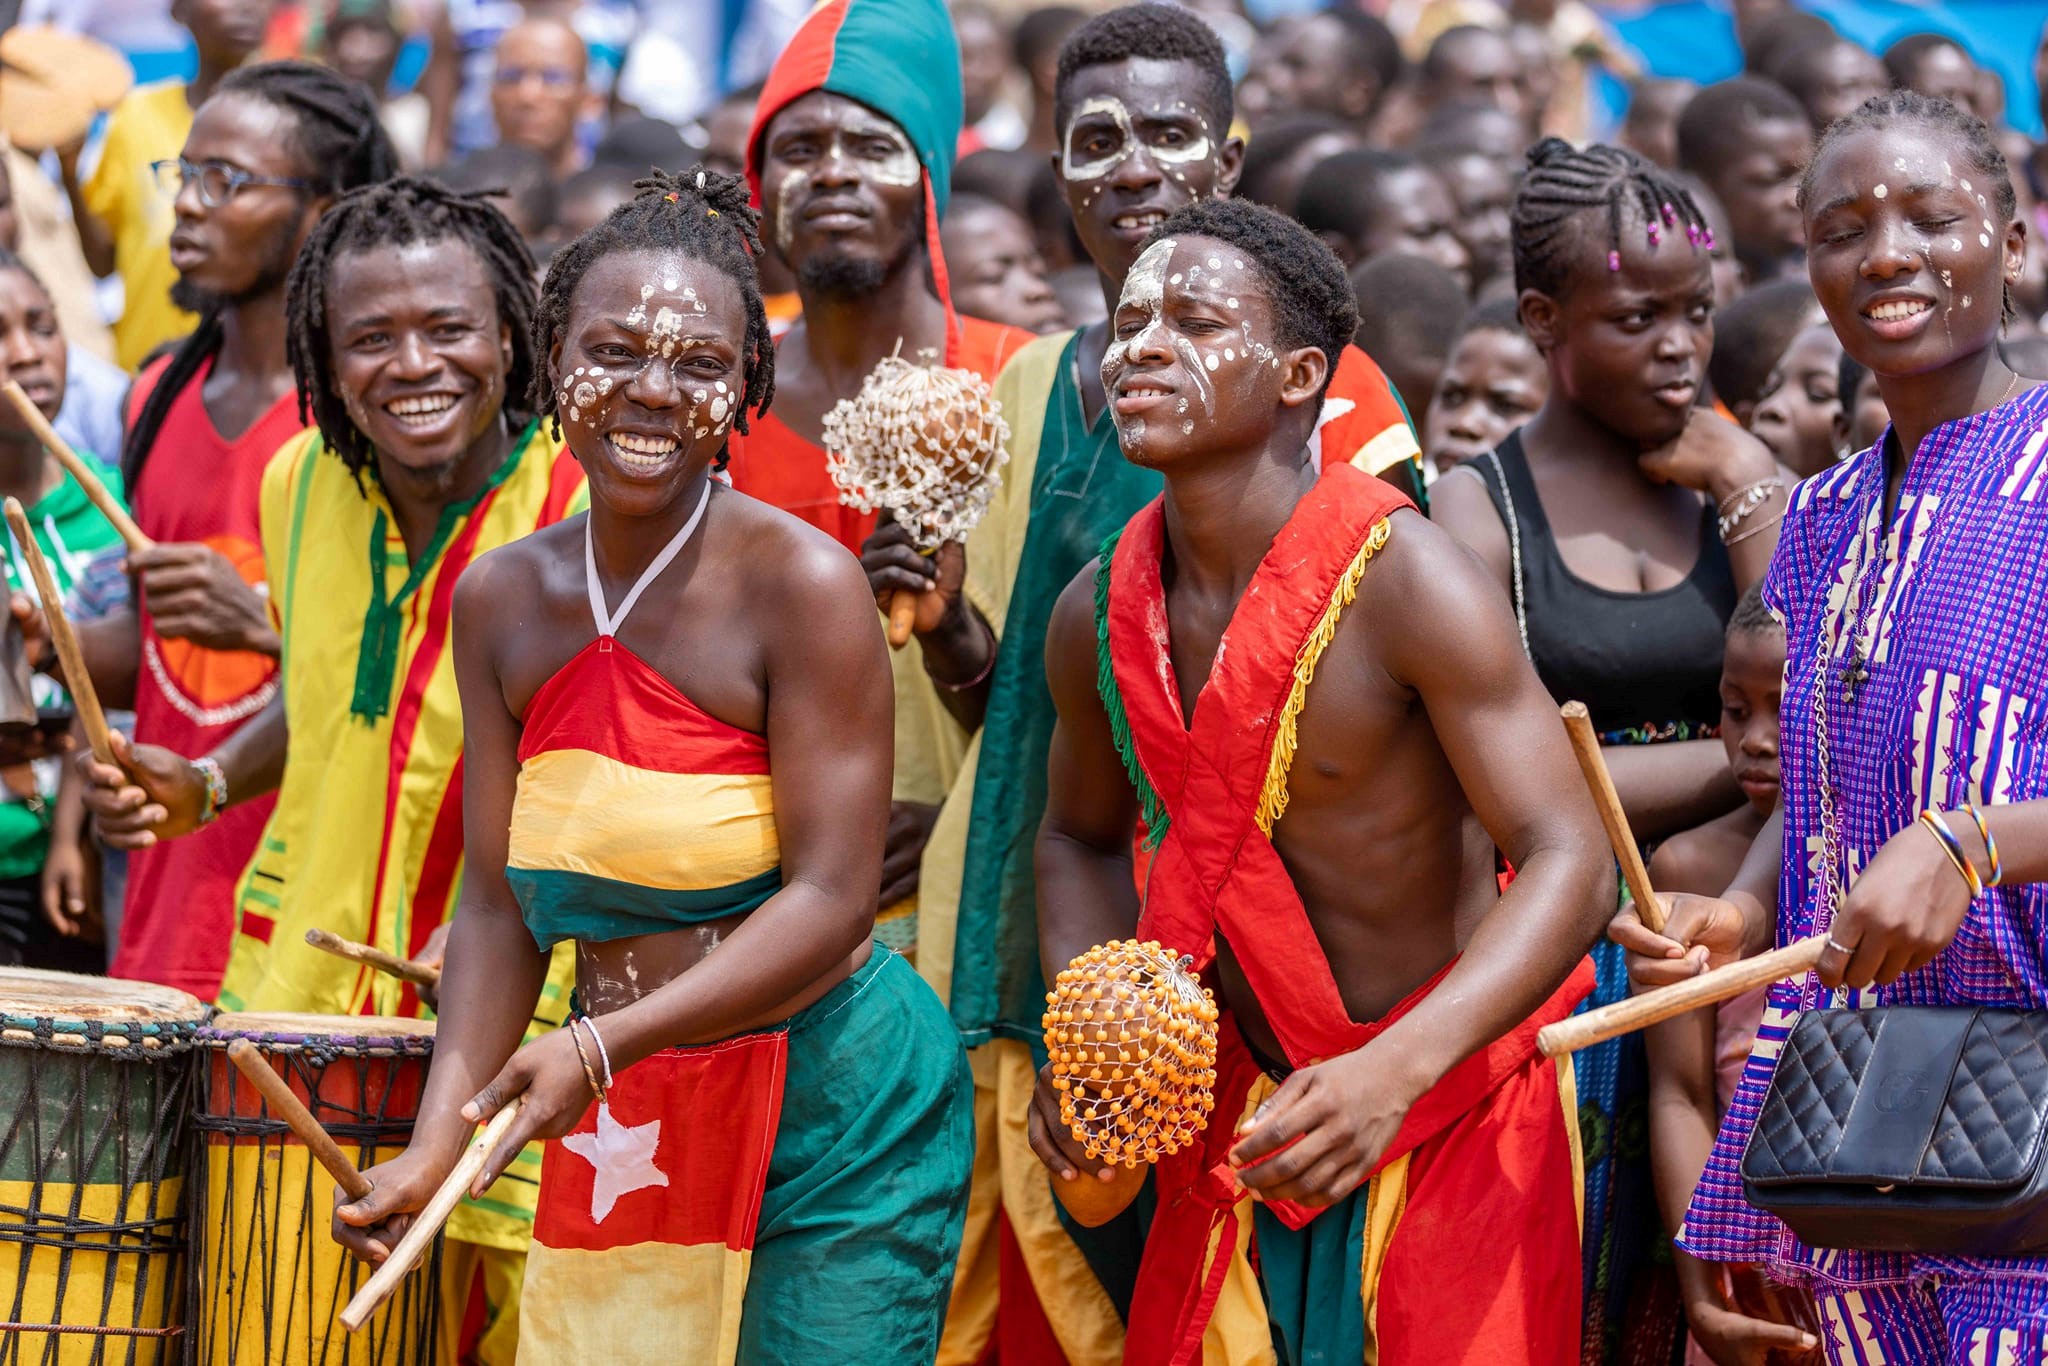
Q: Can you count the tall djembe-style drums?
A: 2